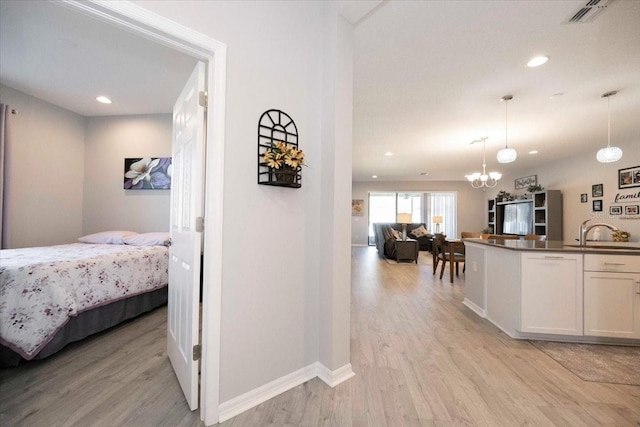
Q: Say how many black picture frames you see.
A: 6